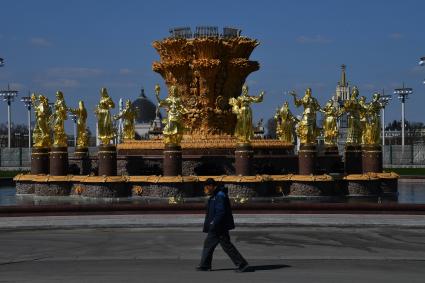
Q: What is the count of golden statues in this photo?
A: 13